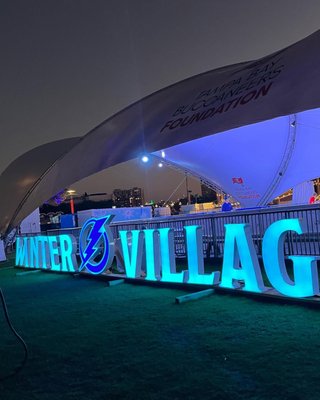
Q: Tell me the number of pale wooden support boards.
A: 3